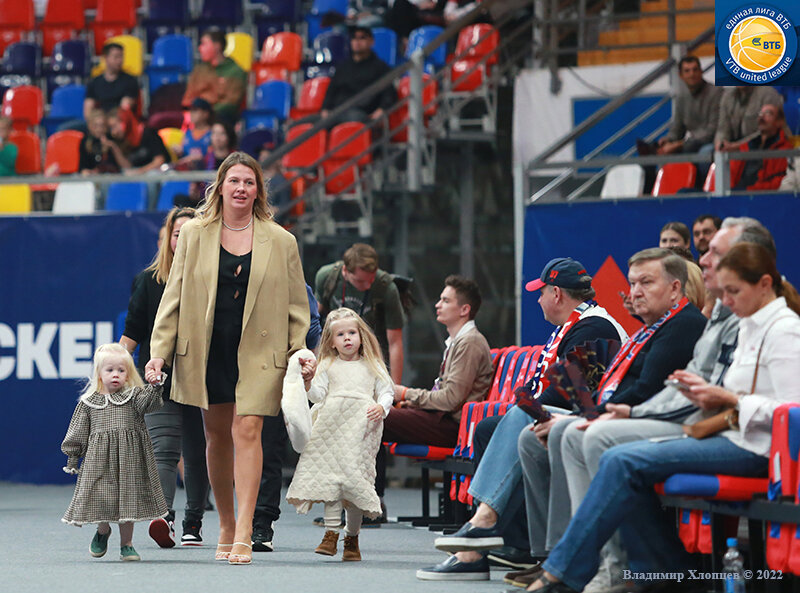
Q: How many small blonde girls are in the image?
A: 2